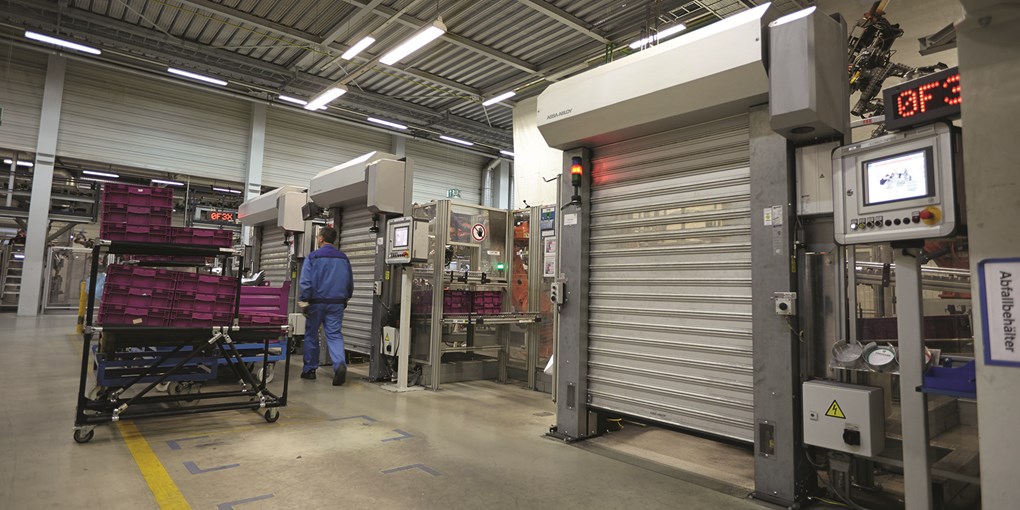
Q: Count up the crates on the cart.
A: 11